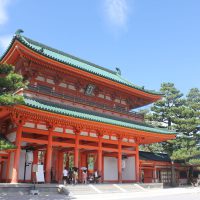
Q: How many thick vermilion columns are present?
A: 6